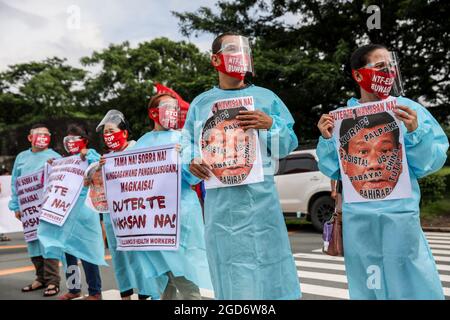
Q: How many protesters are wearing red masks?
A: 6